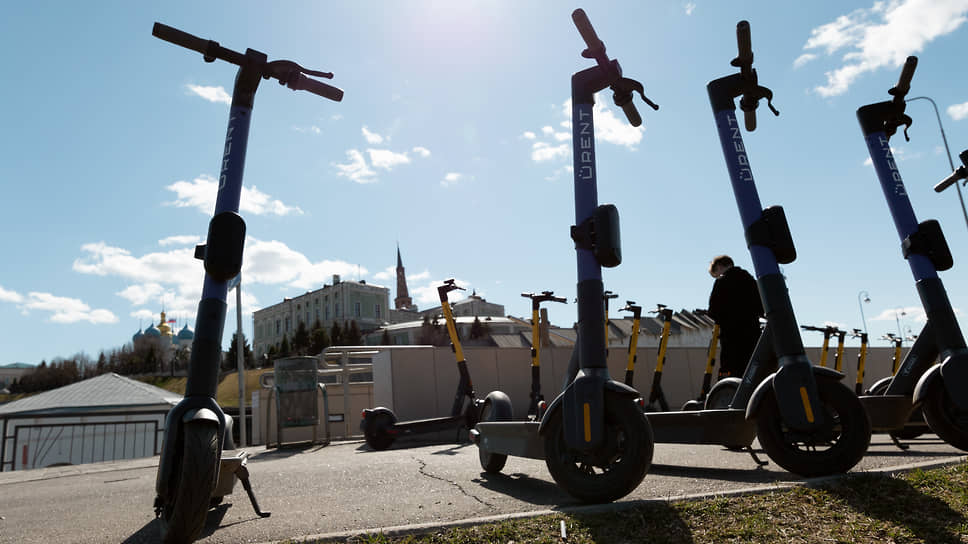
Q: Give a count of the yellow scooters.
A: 10